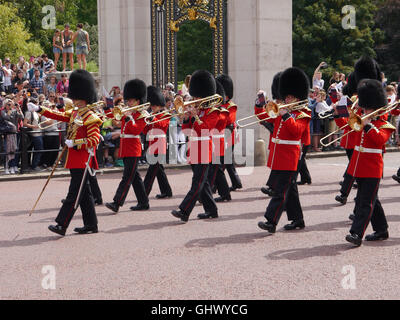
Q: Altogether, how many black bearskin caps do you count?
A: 11